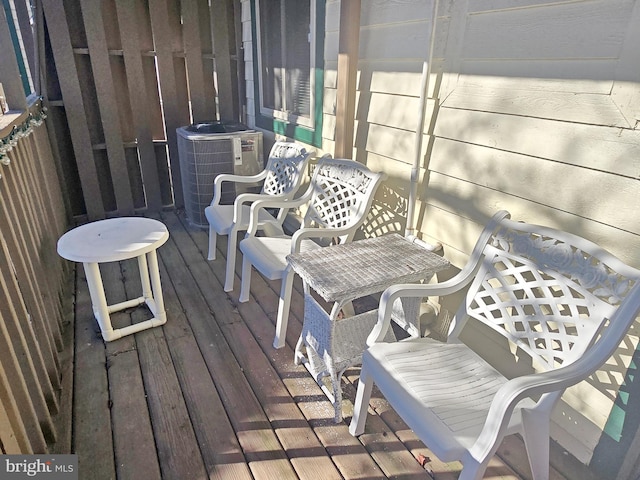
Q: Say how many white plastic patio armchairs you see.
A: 3